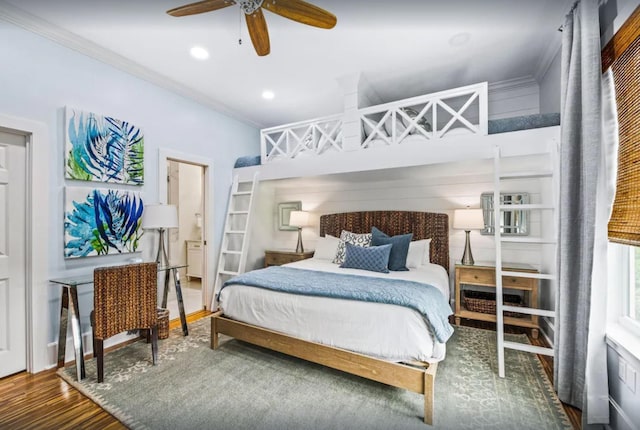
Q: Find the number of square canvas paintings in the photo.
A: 2